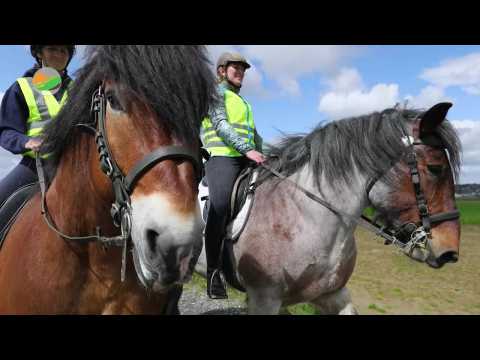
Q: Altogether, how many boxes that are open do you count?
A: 0